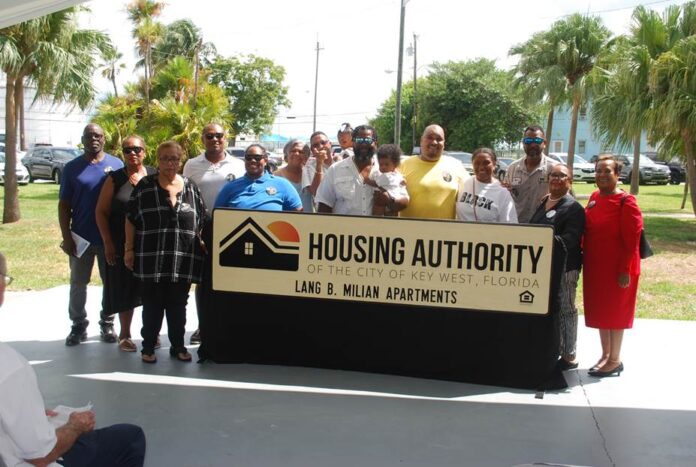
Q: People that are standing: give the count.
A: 13